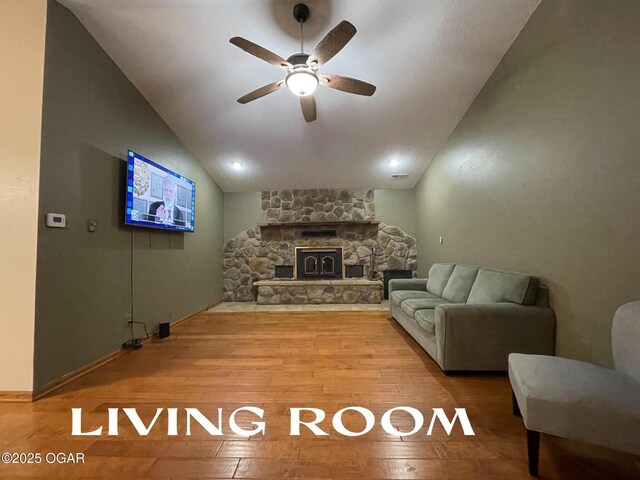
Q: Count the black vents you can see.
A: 3